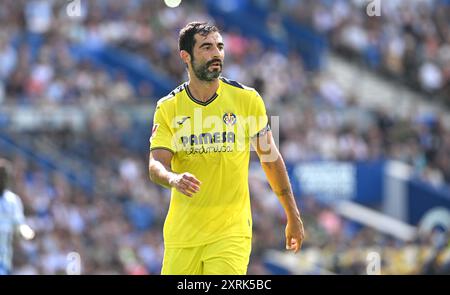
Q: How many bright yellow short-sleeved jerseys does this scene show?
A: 1